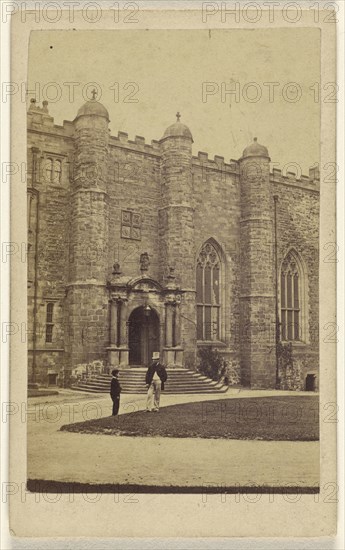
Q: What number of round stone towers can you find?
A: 3